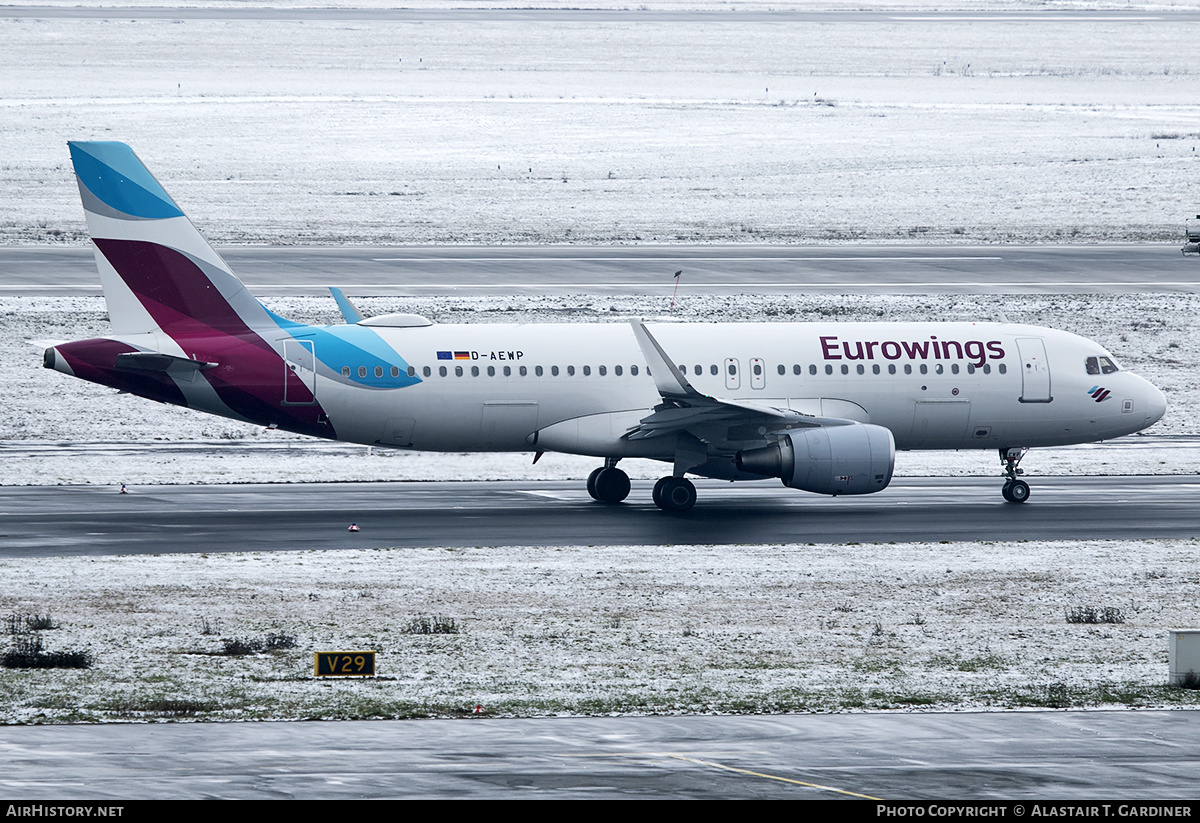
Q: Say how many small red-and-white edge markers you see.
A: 3